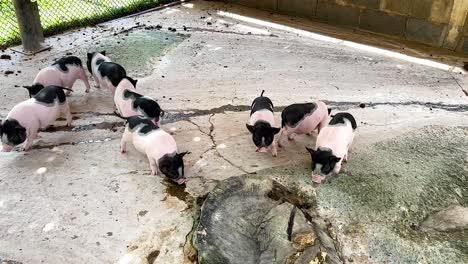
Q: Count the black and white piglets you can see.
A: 8